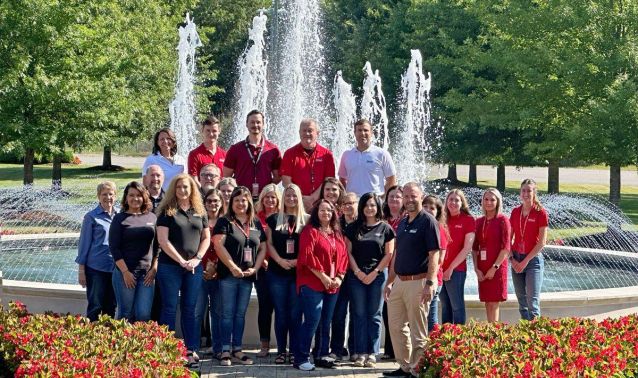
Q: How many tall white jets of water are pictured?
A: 6